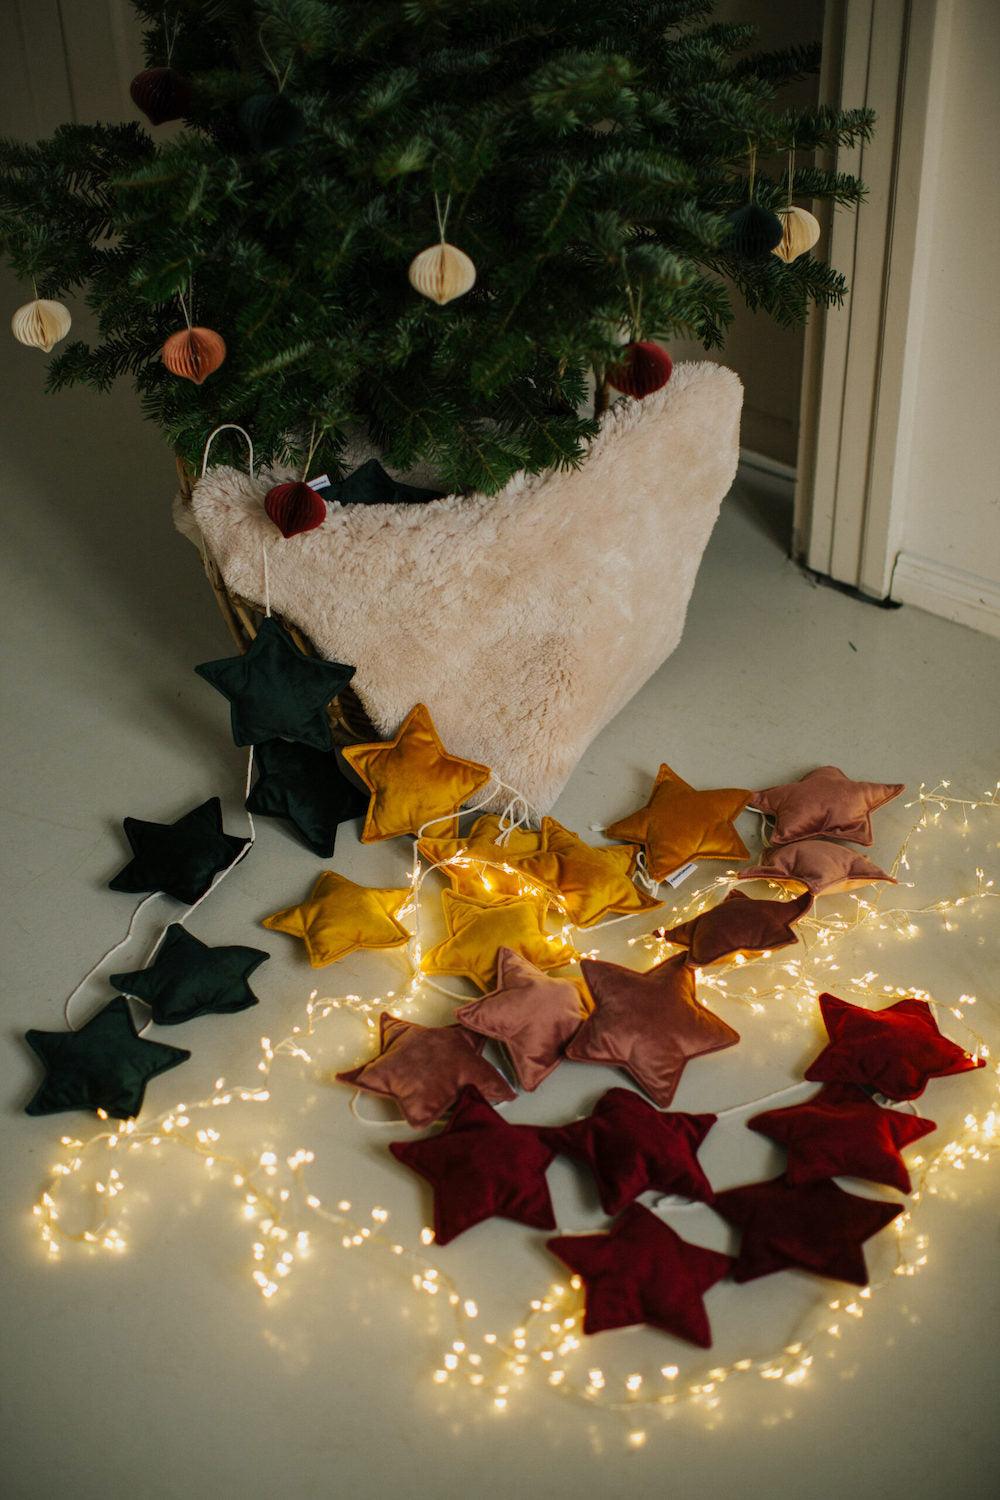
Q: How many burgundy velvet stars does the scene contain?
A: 6